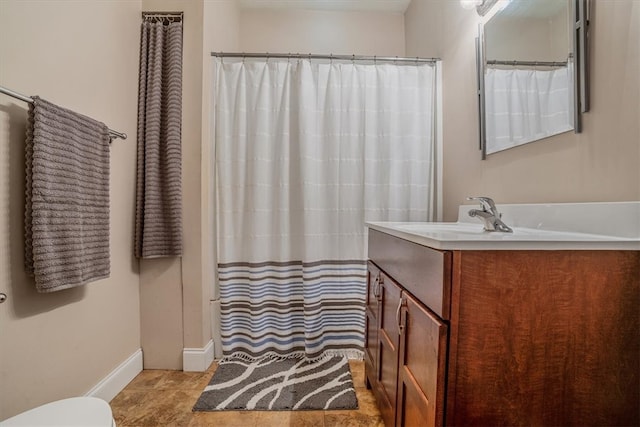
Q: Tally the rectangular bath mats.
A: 1